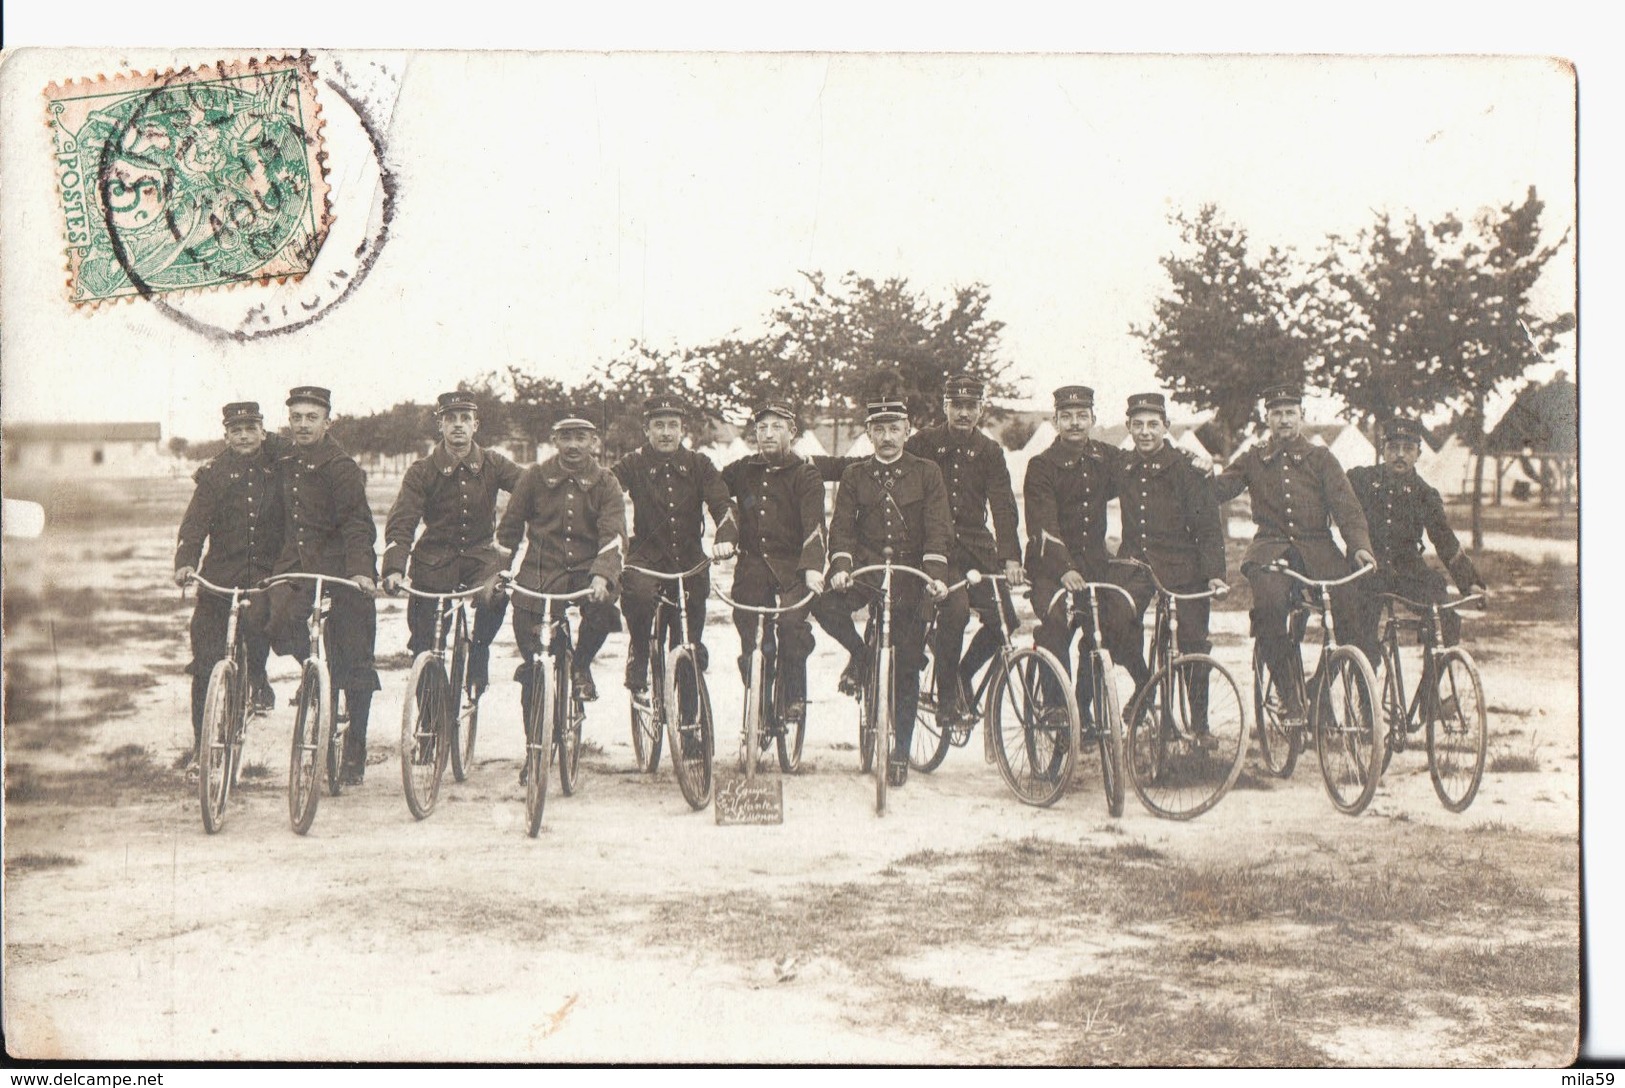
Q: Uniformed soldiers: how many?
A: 12